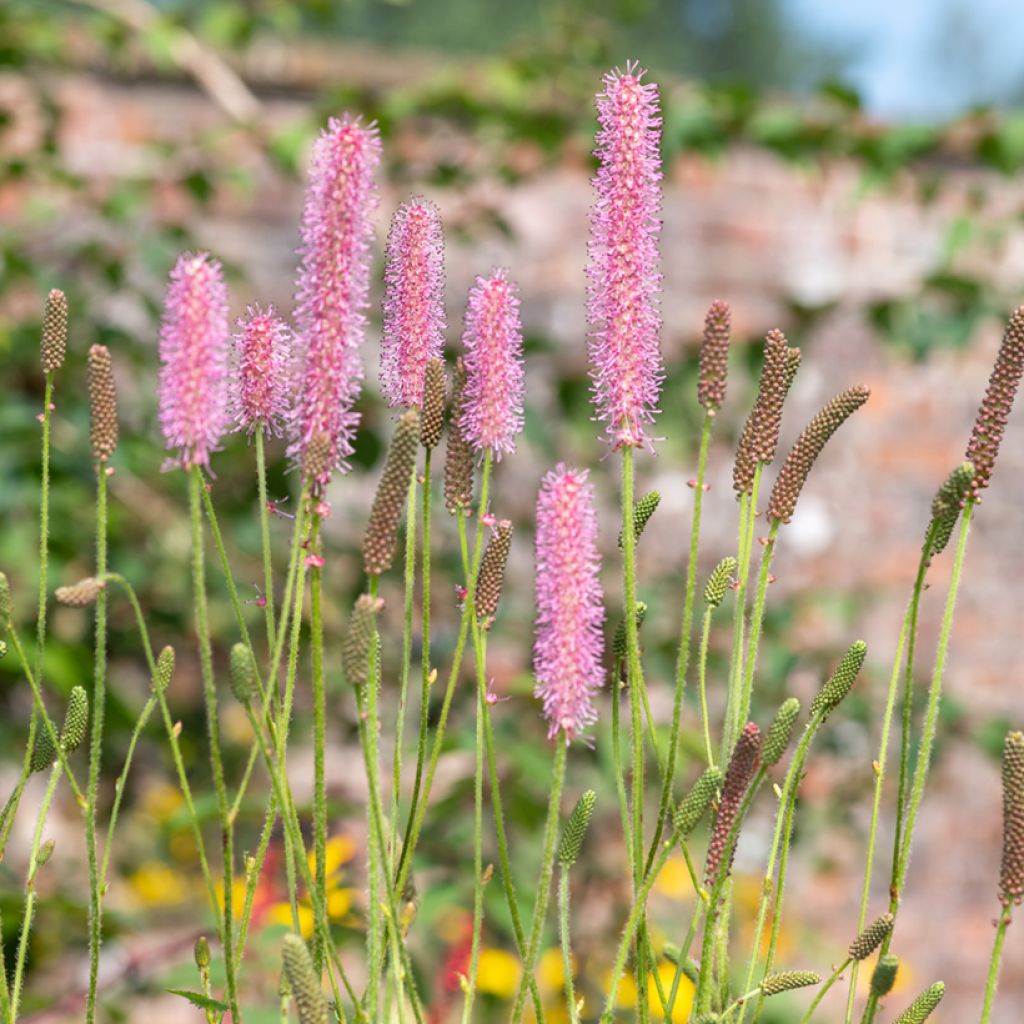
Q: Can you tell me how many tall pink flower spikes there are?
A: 7